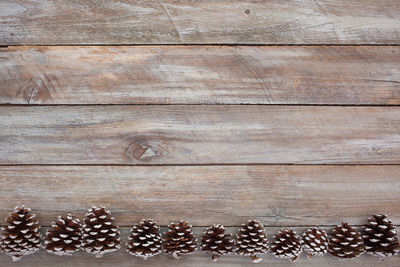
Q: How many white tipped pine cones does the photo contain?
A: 11